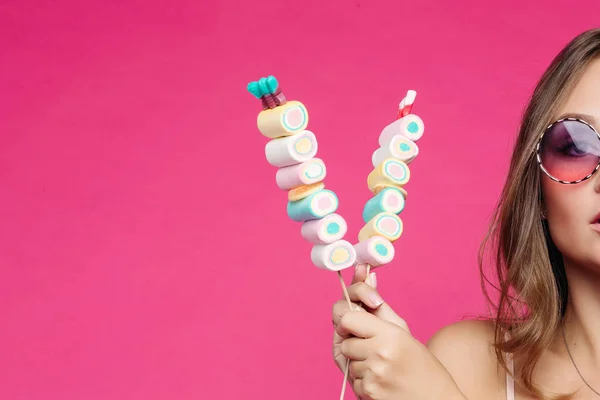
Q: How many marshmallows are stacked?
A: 12